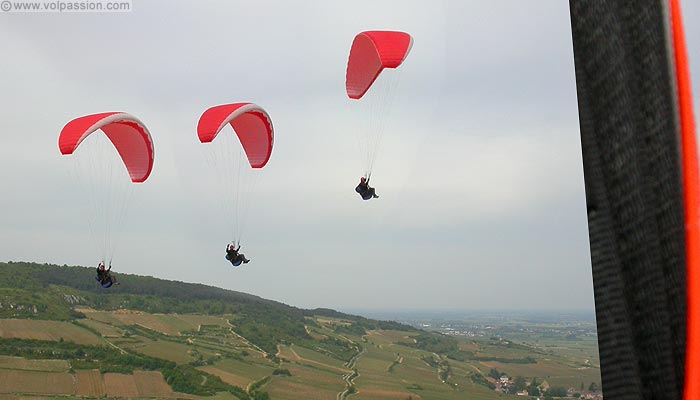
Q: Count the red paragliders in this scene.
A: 3